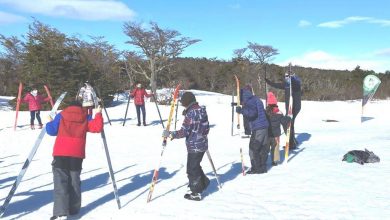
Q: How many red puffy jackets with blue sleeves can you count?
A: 1